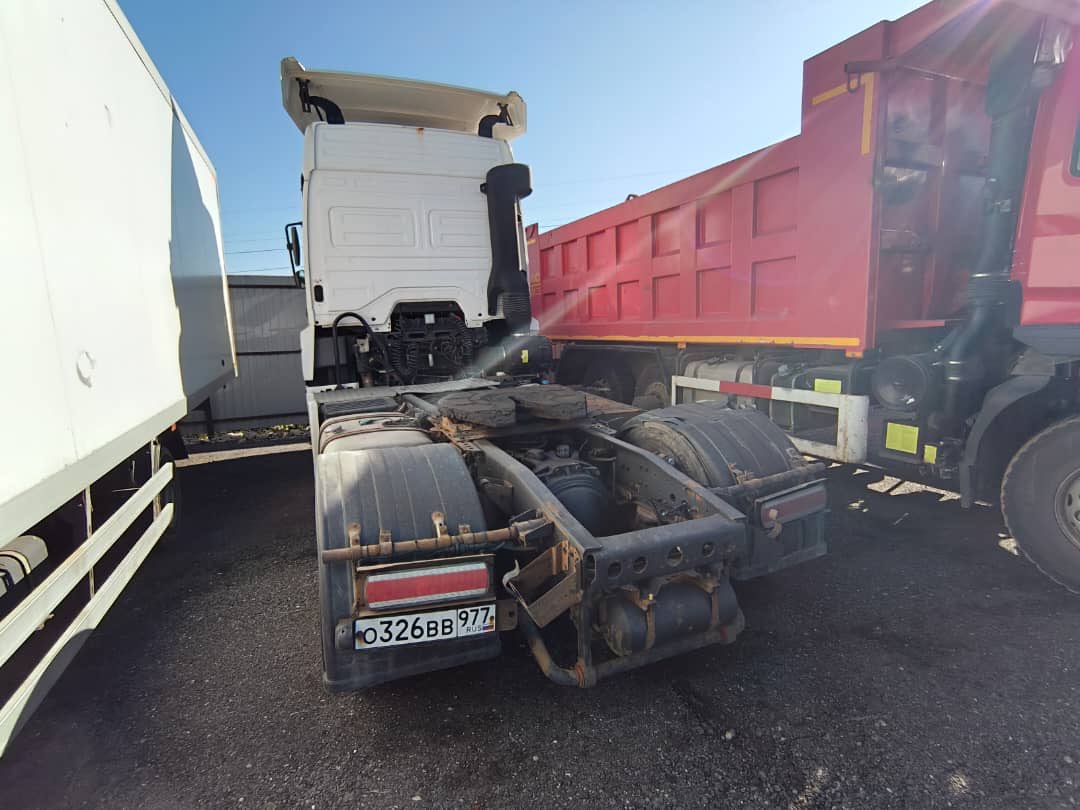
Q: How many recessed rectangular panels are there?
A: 14